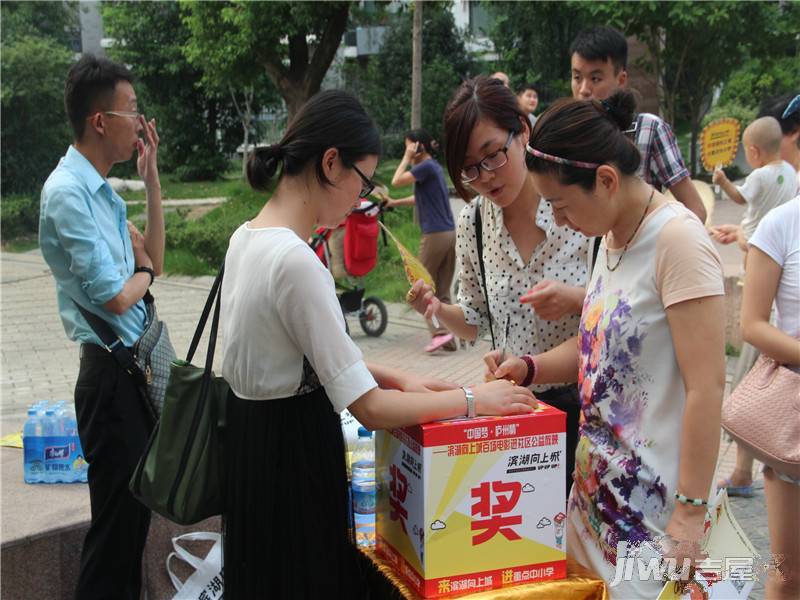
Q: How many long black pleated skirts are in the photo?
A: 1